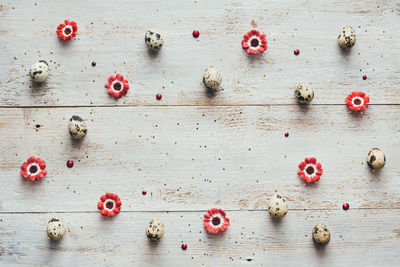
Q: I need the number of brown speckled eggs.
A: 11